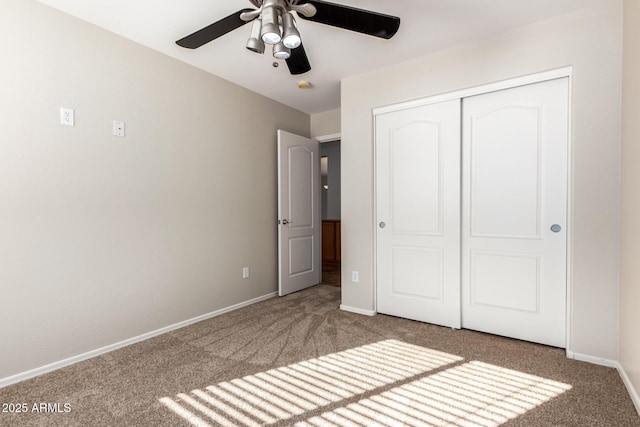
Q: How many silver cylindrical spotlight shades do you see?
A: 4